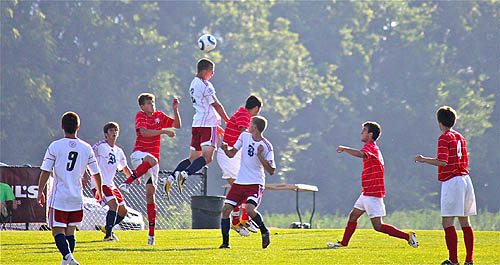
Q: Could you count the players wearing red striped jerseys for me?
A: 4